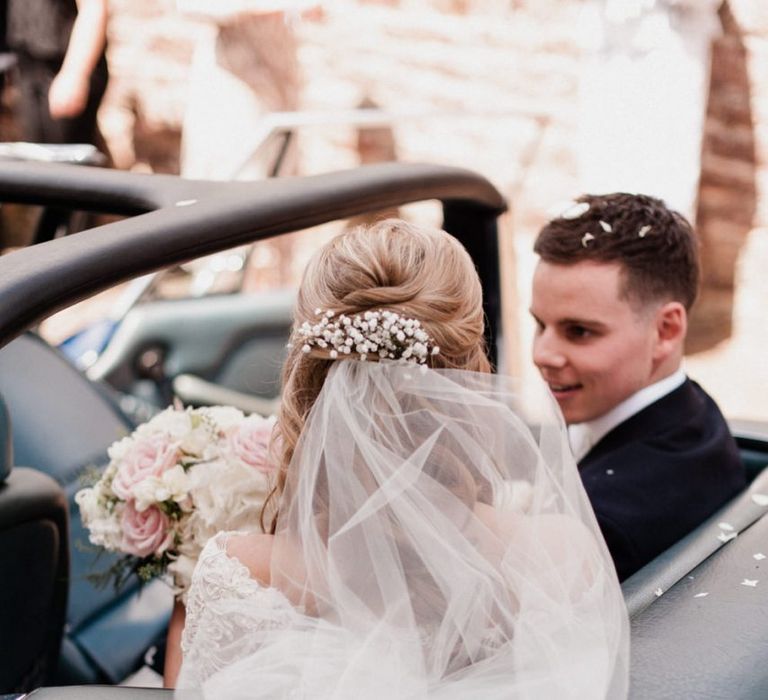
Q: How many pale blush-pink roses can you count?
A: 3